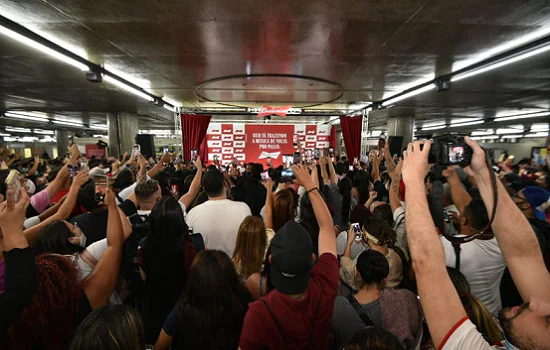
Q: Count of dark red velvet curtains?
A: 2